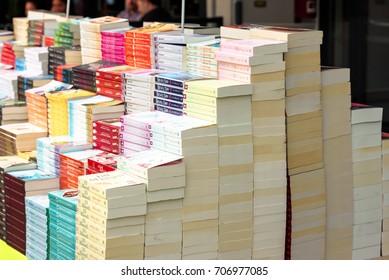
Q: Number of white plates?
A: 0